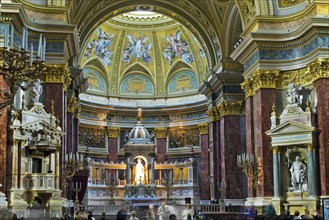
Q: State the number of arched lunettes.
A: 3